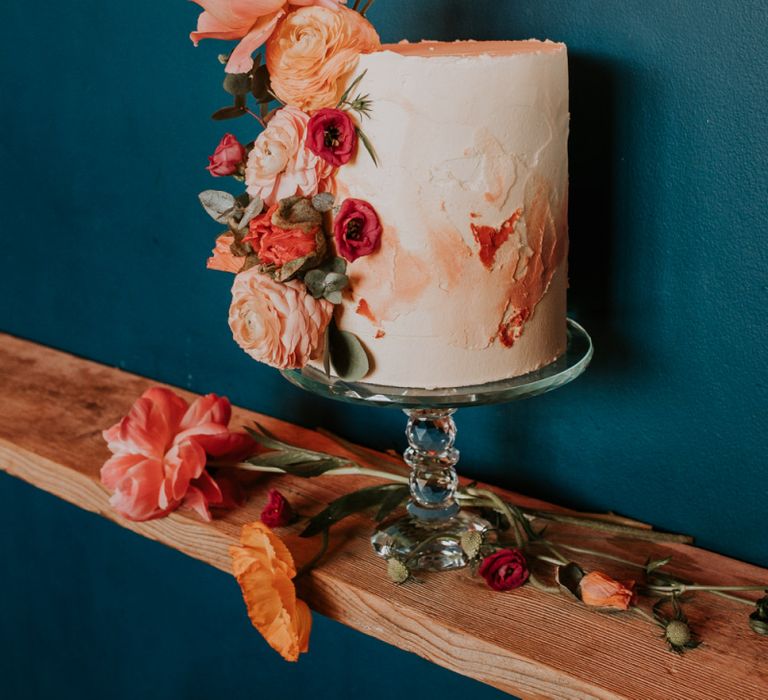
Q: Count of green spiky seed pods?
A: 3